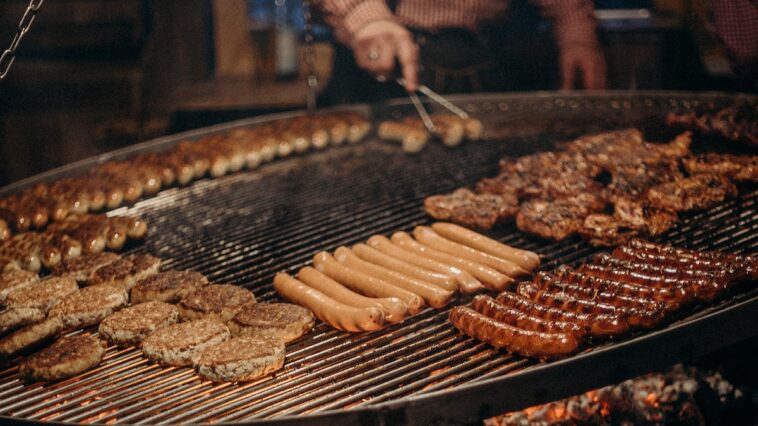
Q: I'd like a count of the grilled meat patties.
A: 14